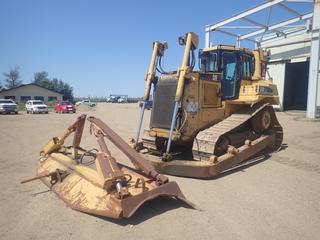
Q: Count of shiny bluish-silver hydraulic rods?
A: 2